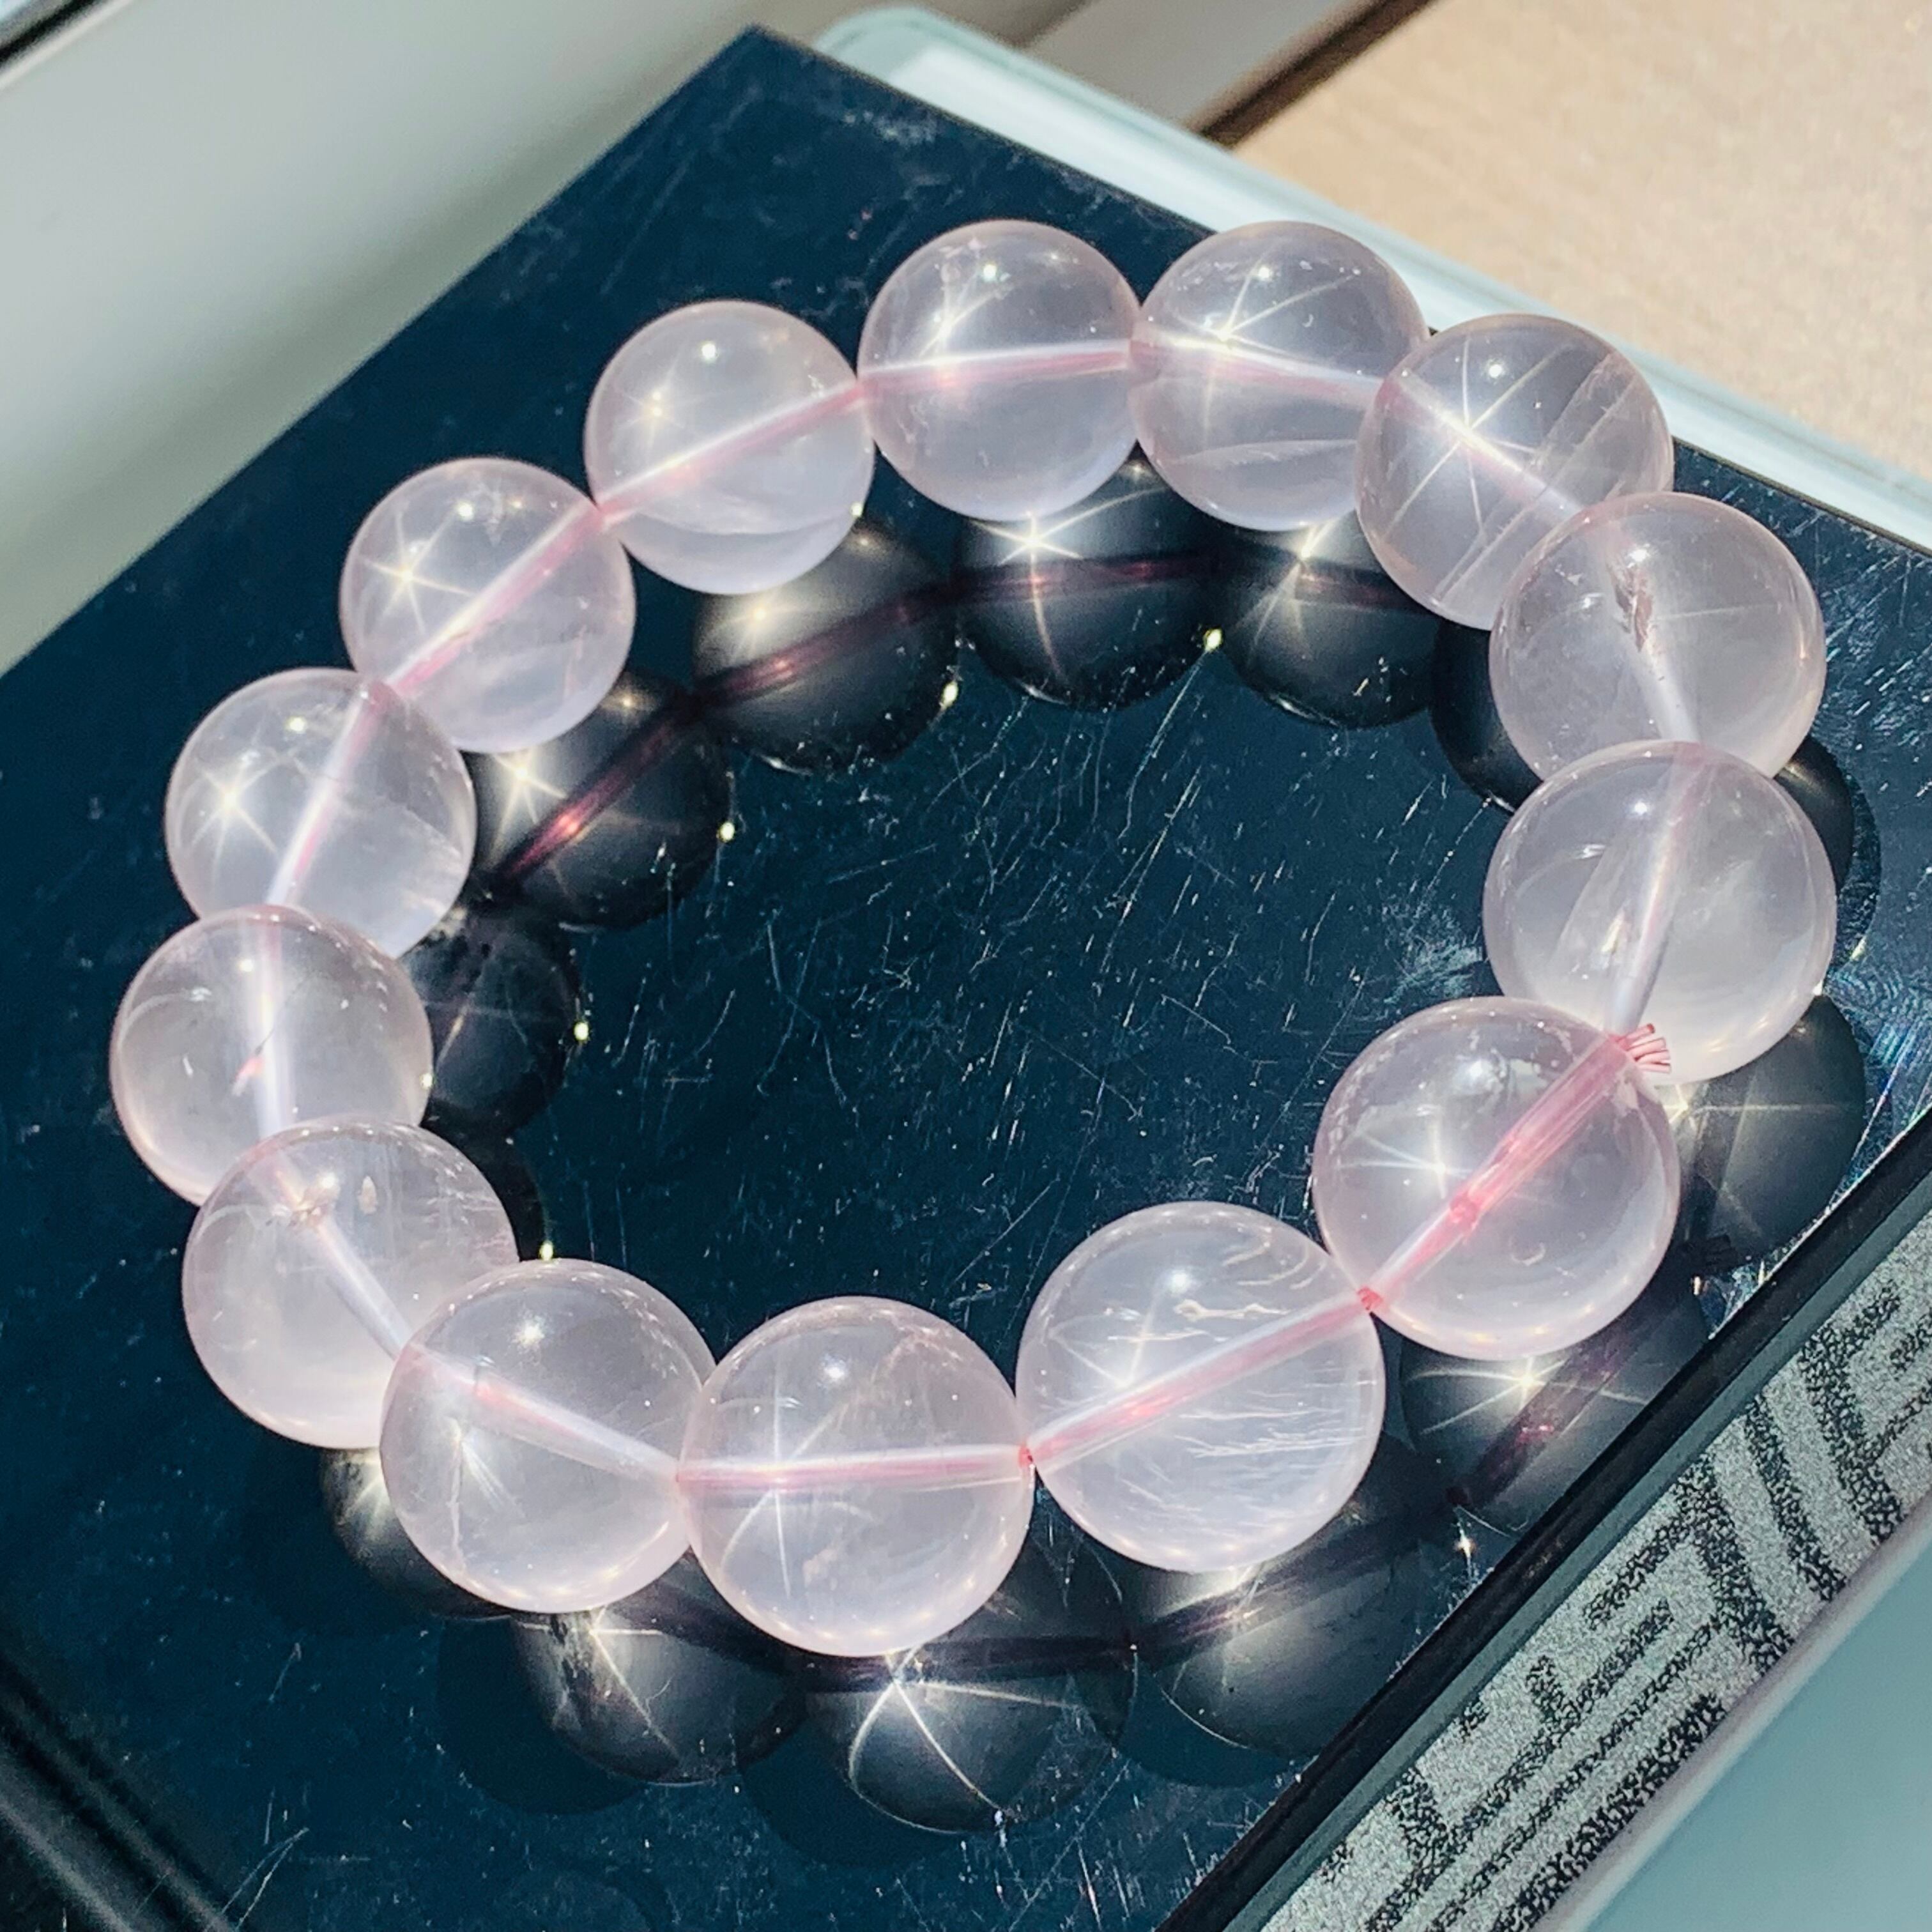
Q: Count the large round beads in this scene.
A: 14